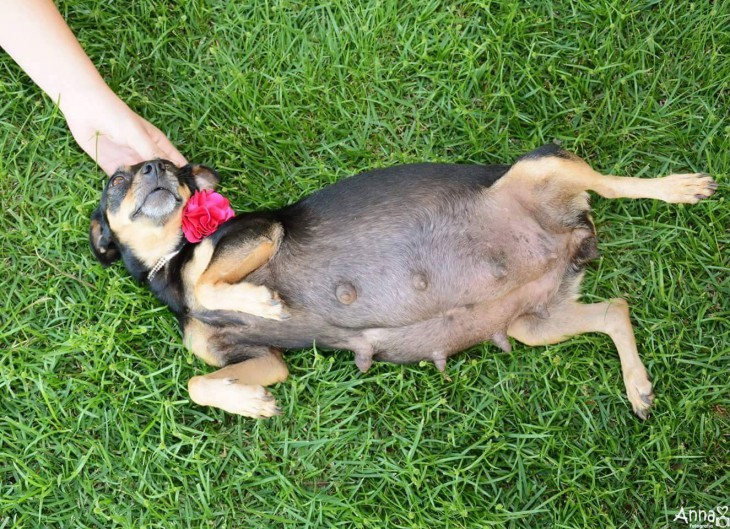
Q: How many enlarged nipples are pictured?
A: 7